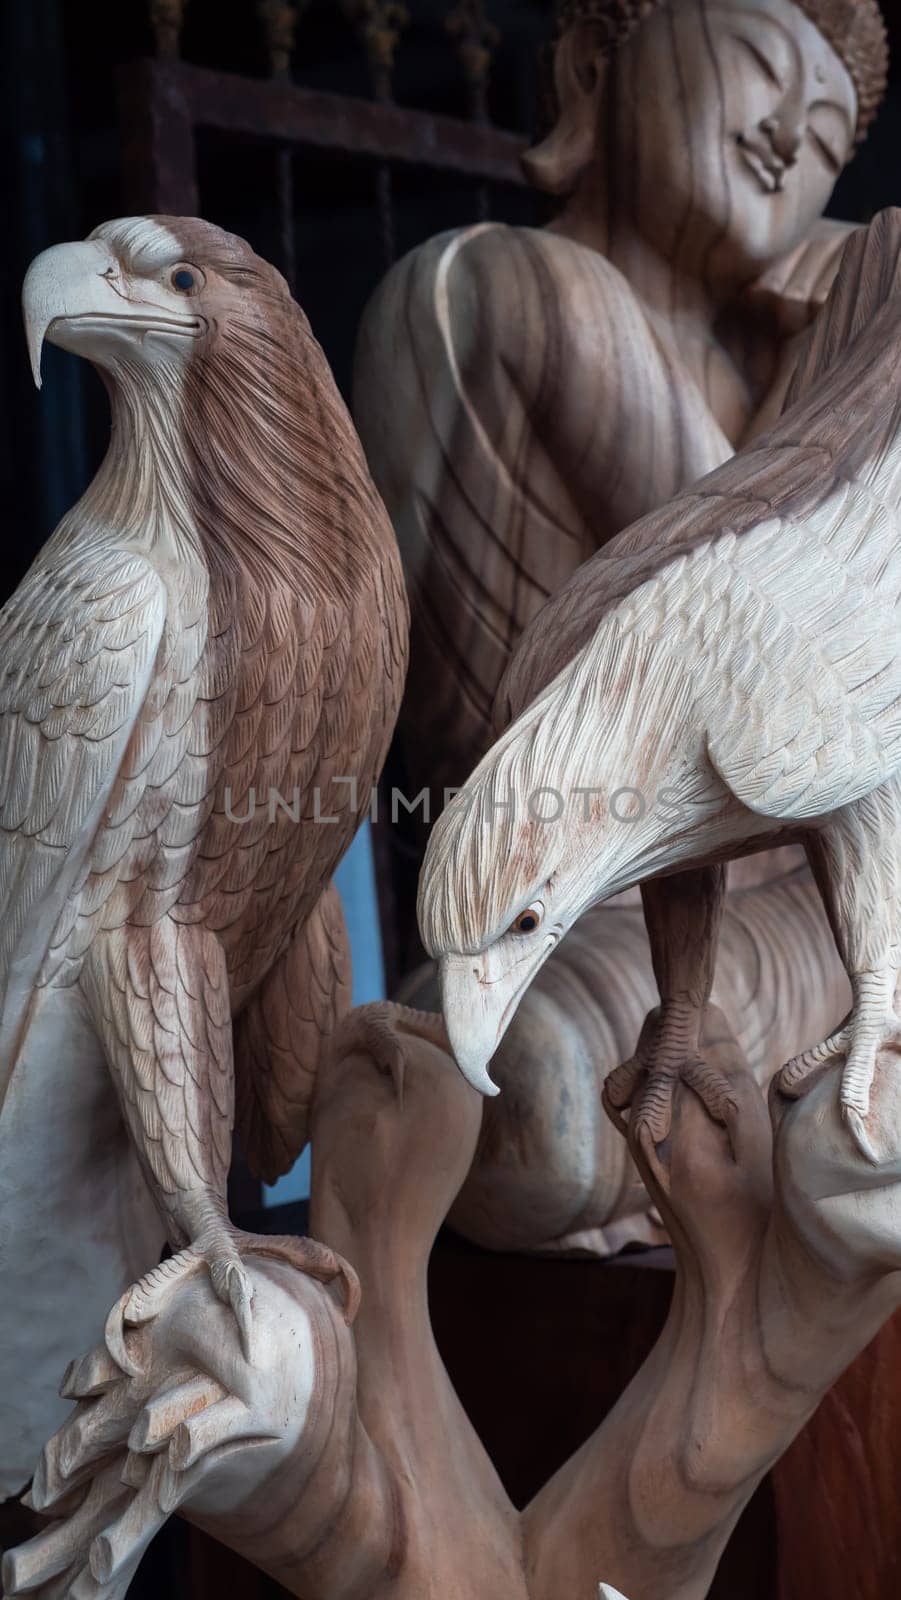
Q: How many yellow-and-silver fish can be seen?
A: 0